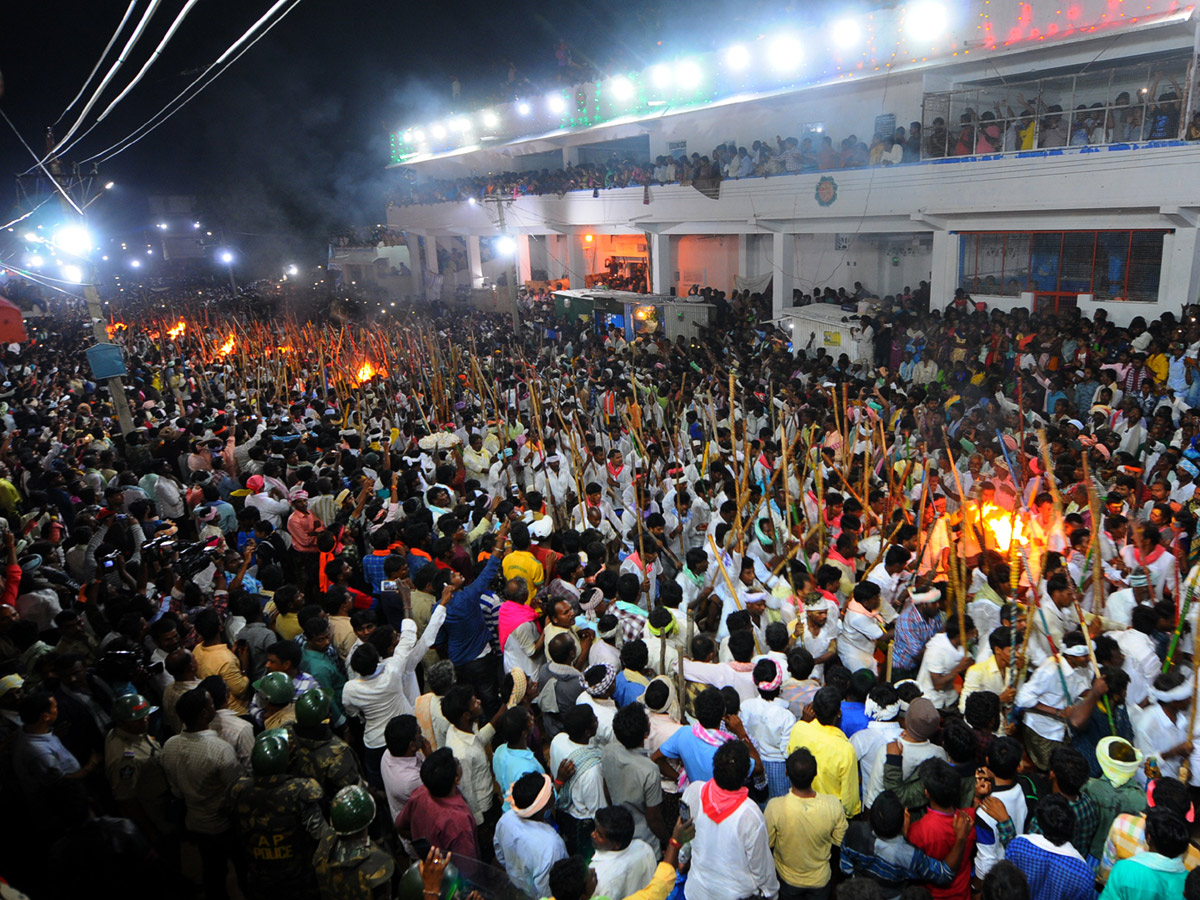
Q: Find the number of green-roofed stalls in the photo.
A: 1